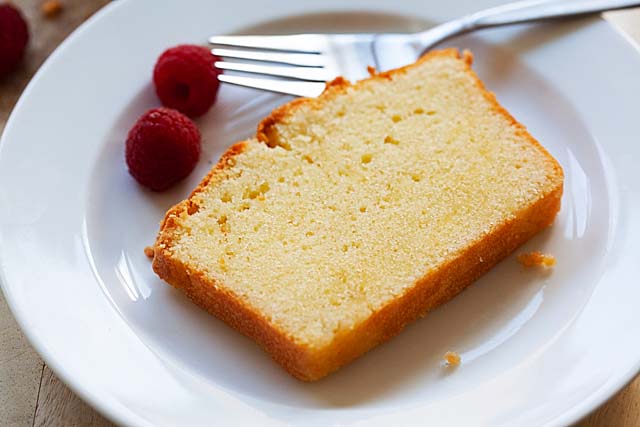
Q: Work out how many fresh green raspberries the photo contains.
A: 0